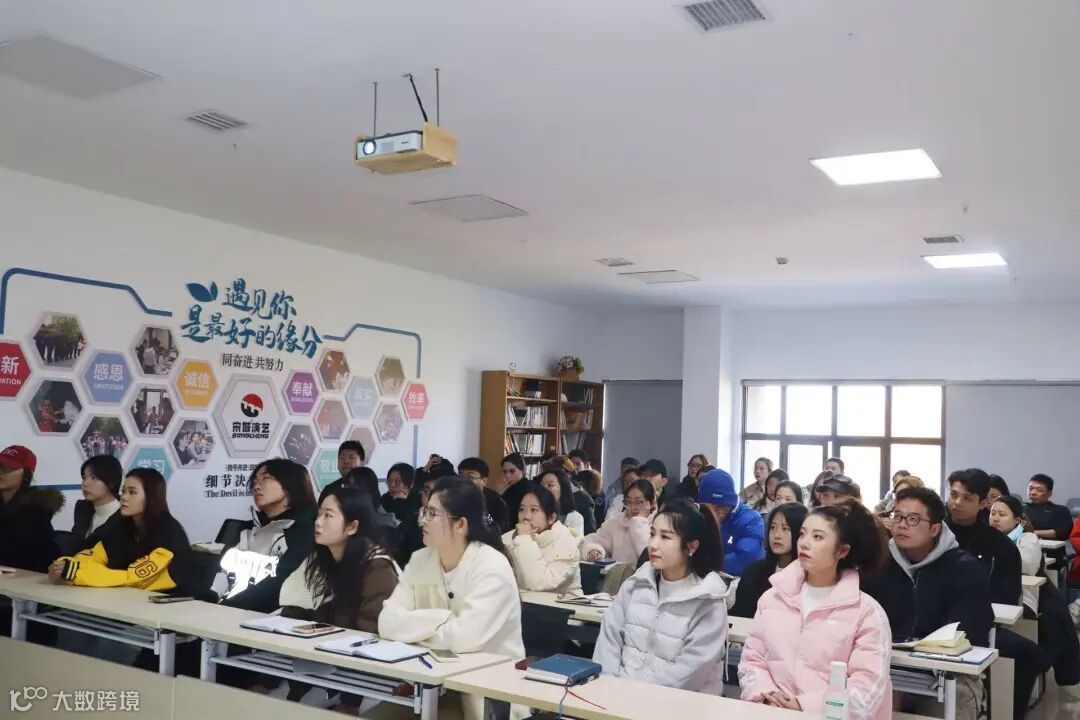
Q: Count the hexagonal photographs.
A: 12